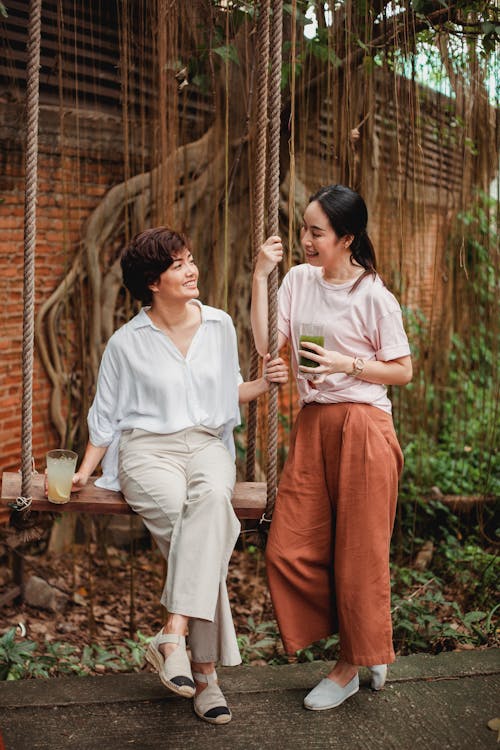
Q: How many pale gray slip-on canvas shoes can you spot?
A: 2